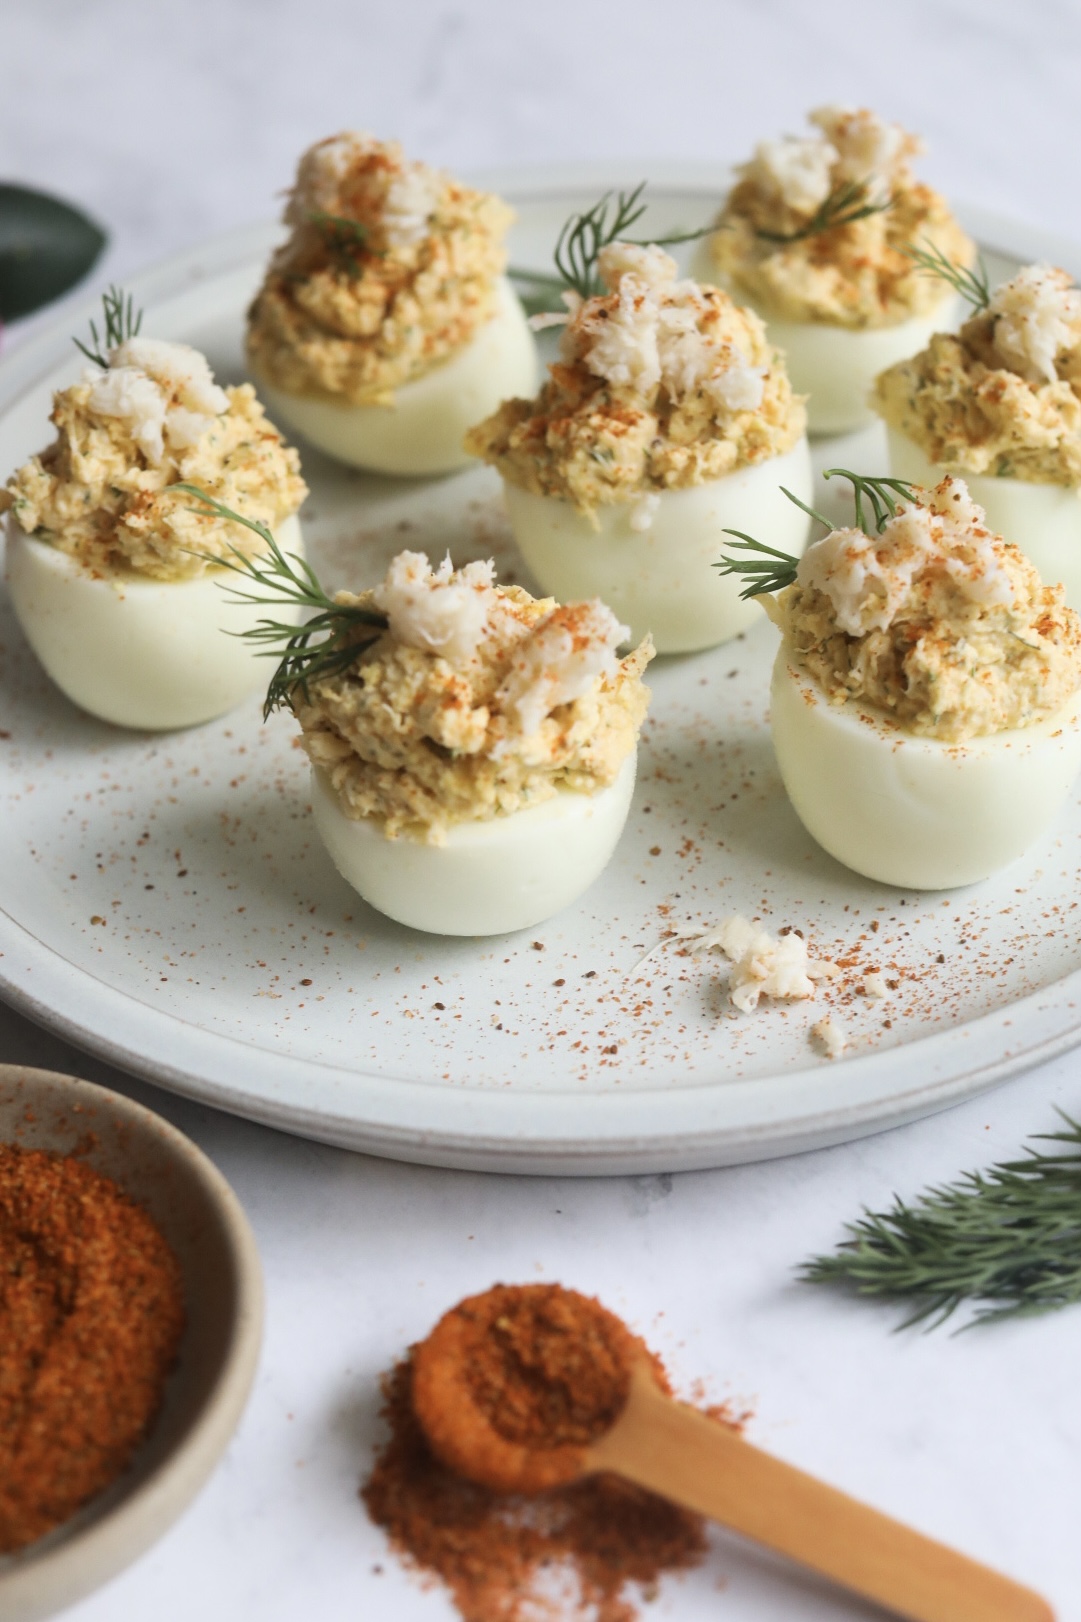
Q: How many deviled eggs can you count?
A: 7